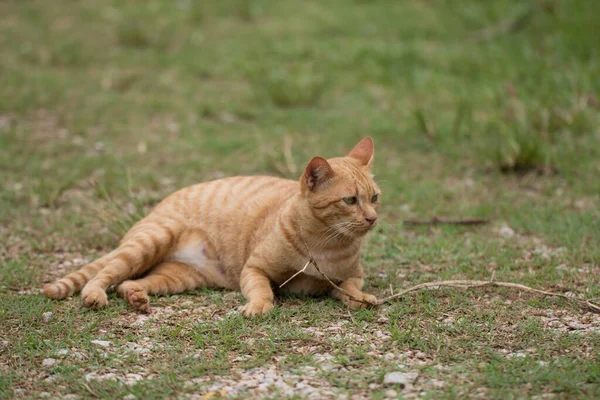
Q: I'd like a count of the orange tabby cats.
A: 1